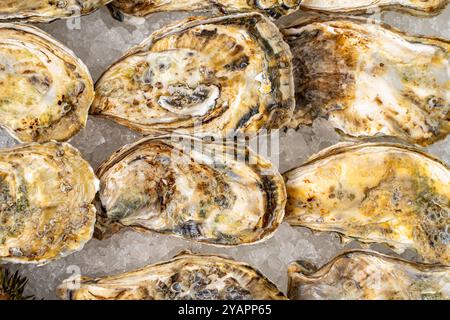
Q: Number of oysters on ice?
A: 11